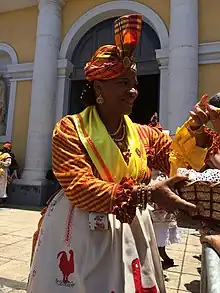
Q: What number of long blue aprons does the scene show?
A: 0